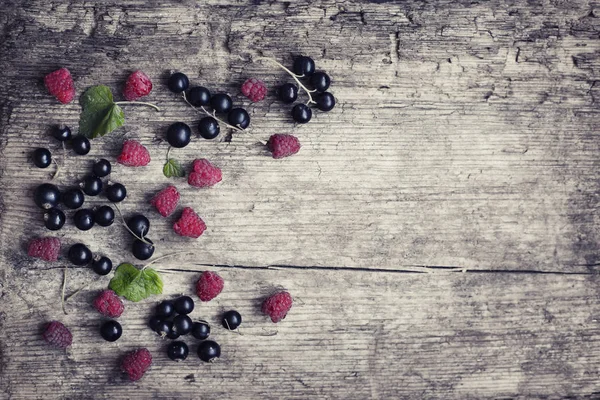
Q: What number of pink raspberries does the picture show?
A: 14